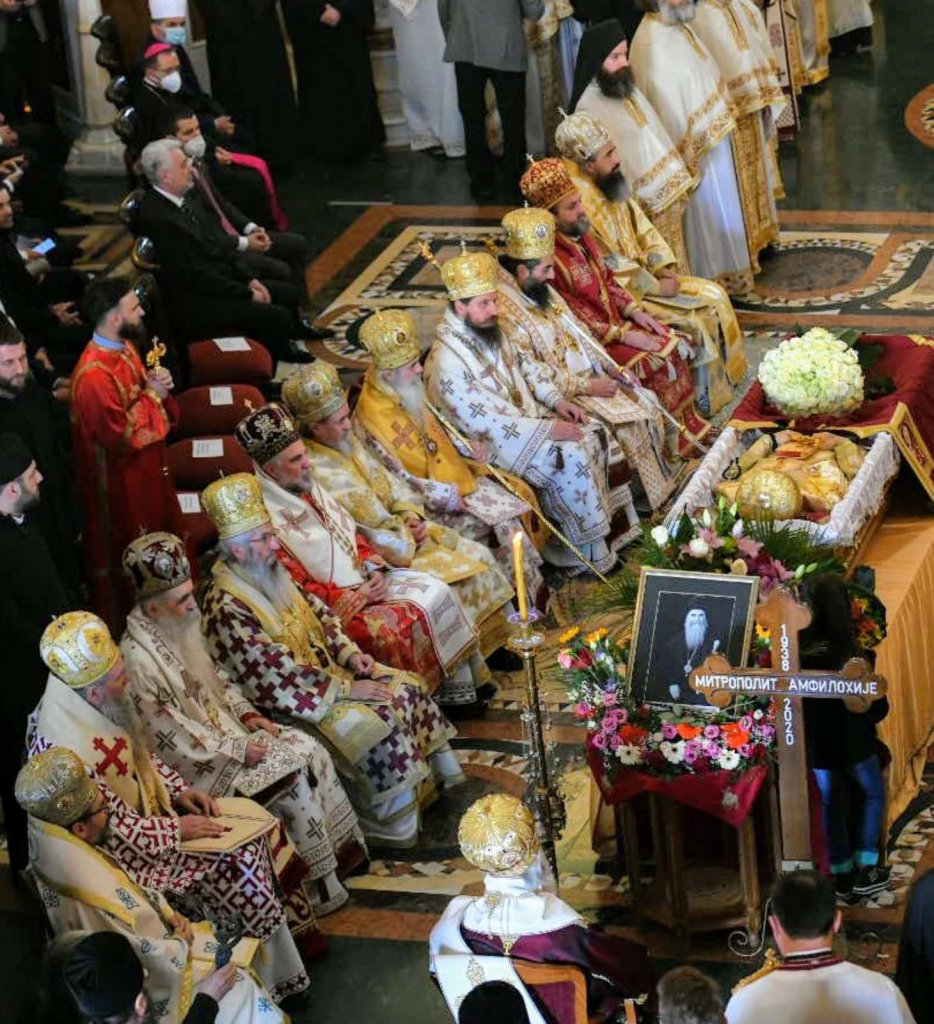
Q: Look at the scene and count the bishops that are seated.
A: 12